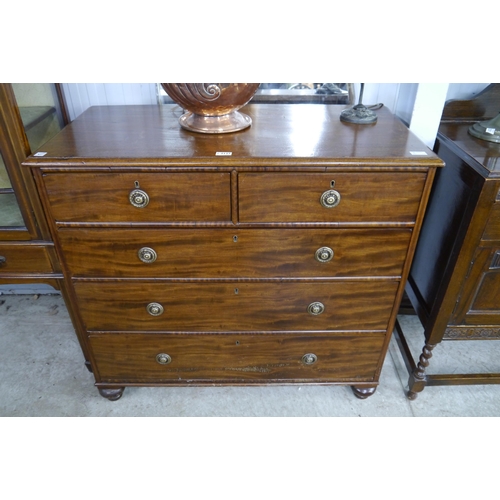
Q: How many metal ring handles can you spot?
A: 8